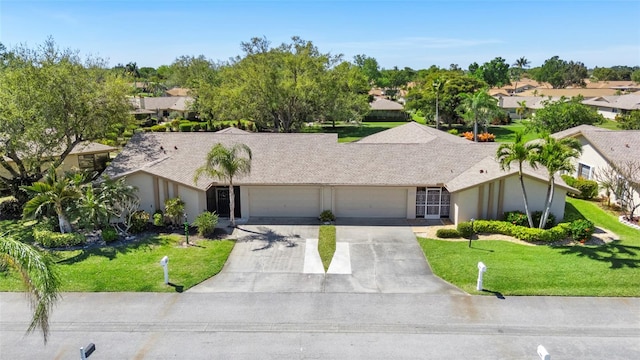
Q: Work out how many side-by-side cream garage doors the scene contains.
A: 2